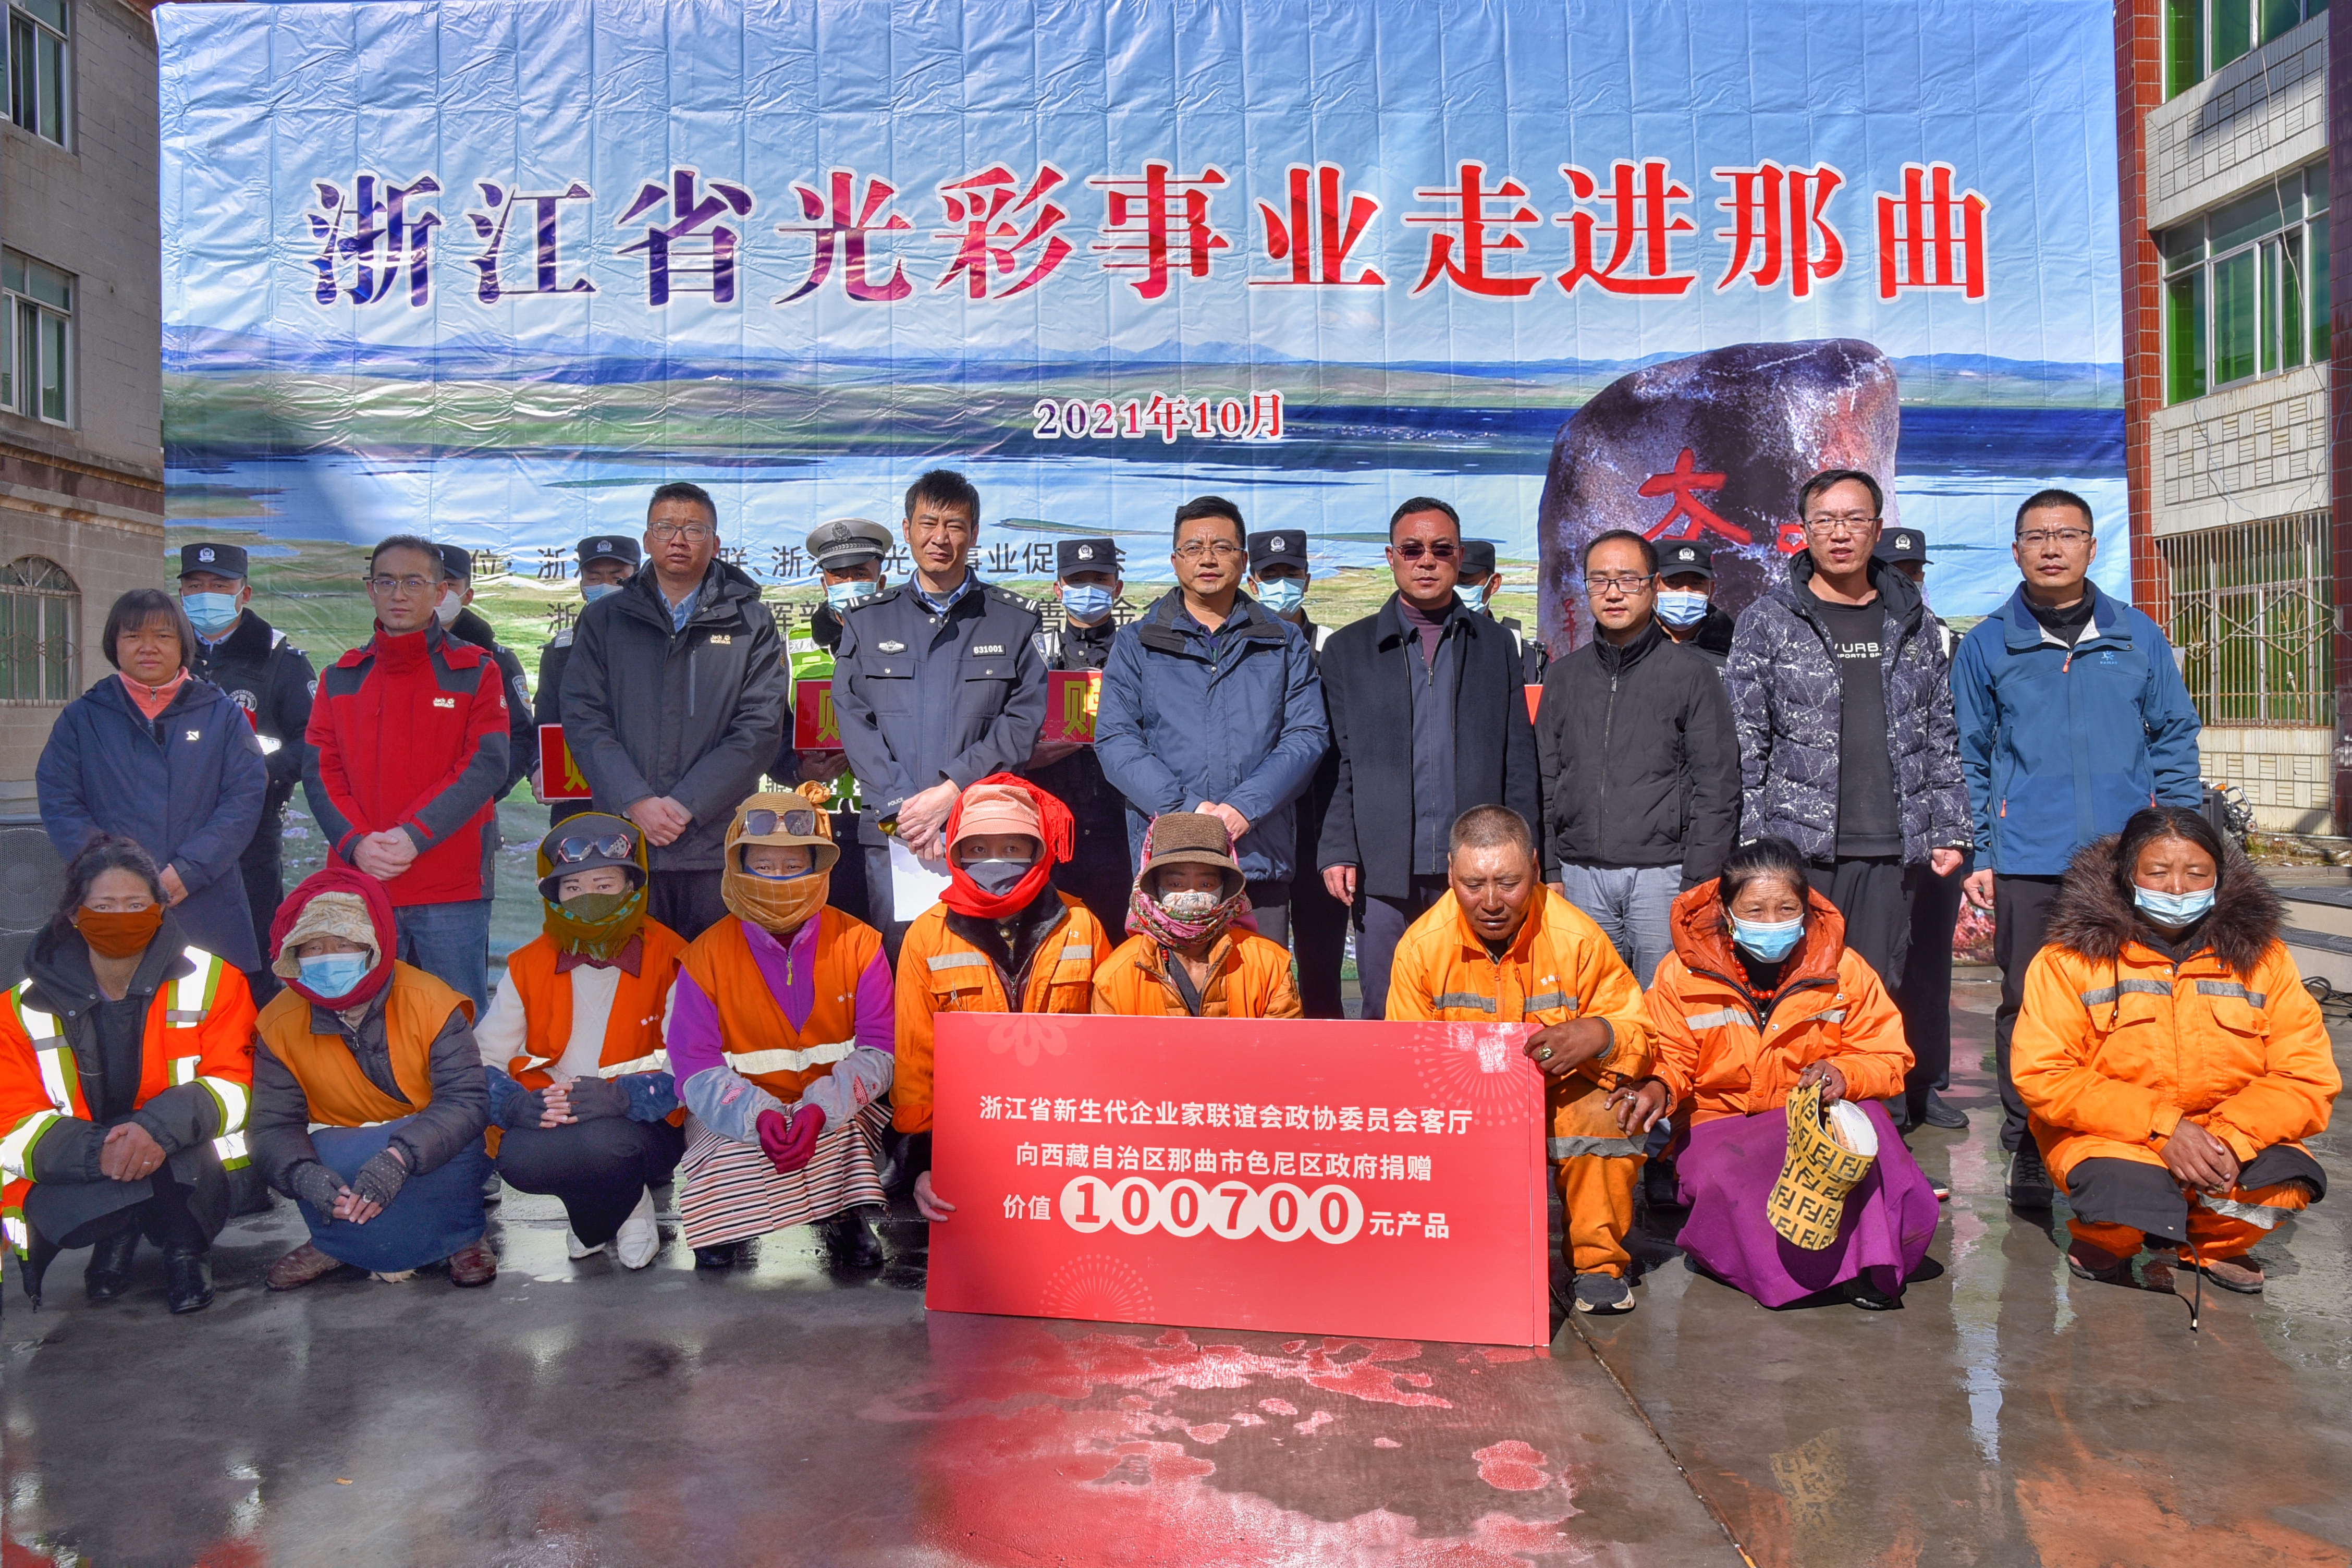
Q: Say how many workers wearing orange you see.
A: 9